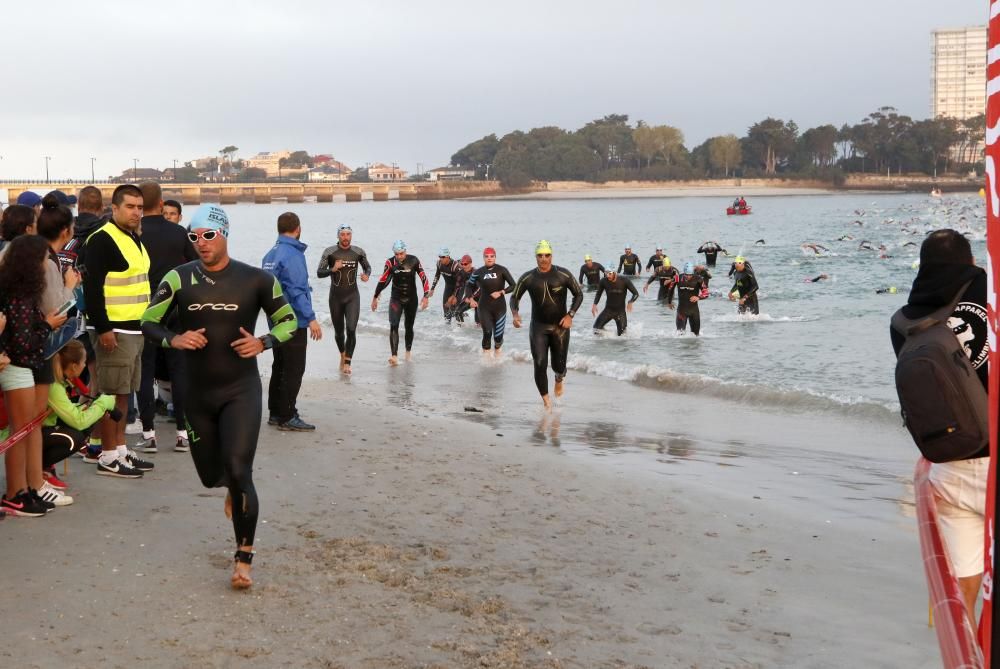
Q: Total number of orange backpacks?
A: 0